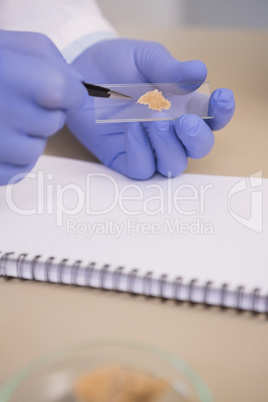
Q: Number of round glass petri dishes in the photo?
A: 1